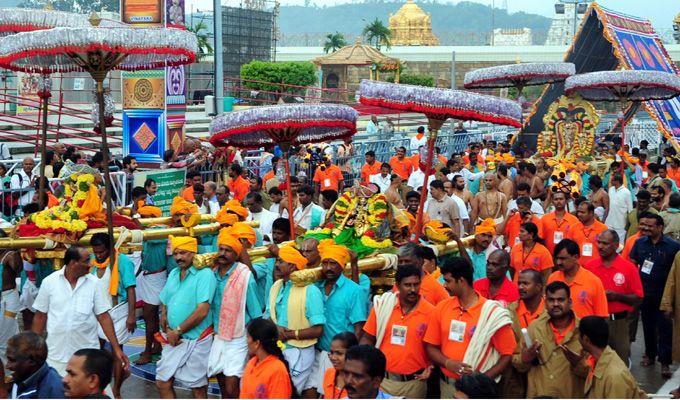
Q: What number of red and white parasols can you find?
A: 6